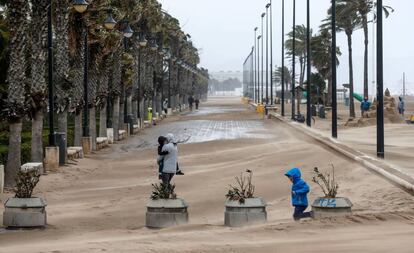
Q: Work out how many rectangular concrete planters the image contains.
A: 4